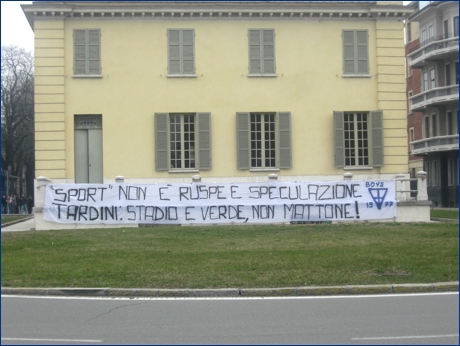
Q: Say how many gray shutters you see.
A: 14